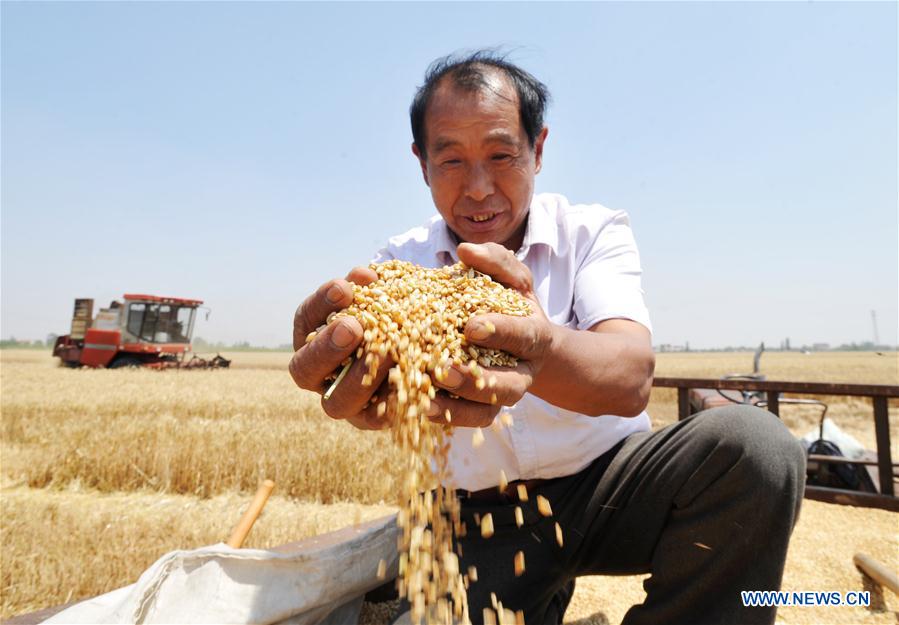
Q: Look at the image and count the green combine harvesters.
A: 0